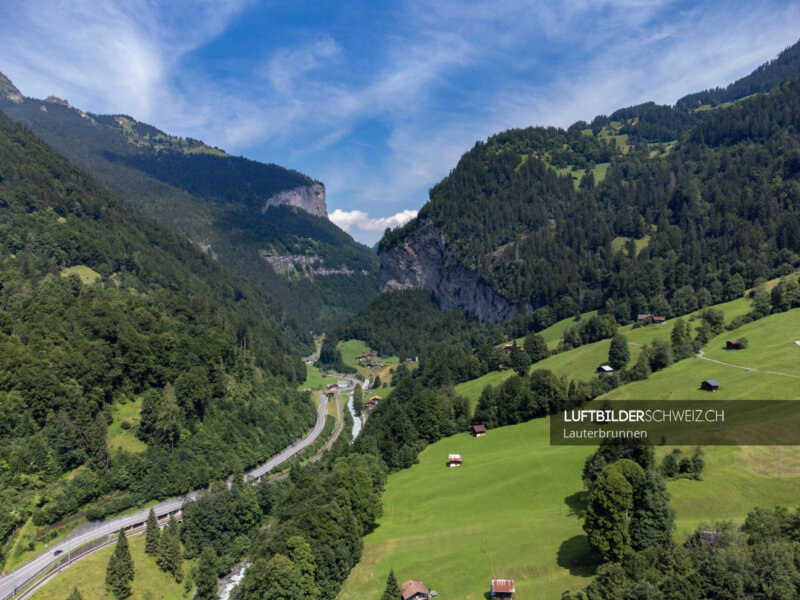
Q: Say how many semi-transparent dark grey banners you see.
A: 1